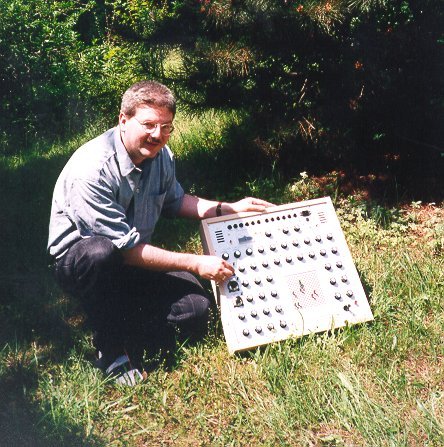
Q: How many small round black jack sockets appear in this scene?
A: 12